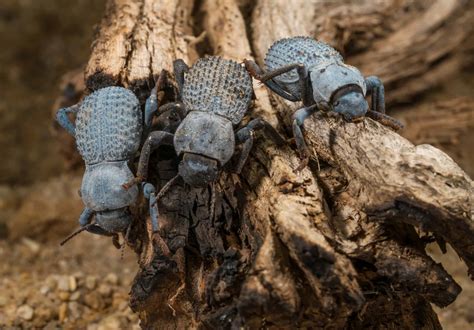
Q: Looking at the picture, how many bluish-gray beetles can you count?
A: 3